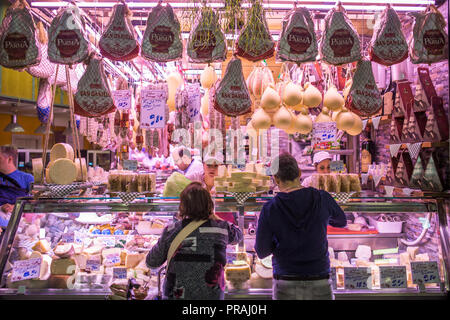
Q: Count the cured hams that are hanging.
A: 13